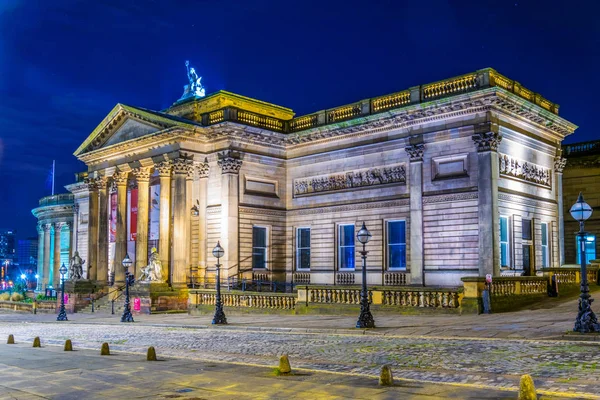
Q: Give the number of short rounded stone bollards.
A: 8